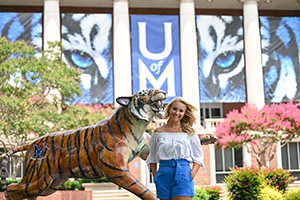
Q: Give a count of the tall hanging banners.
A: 5